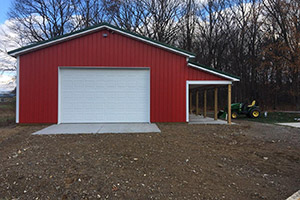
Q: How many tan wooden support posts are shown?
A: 5